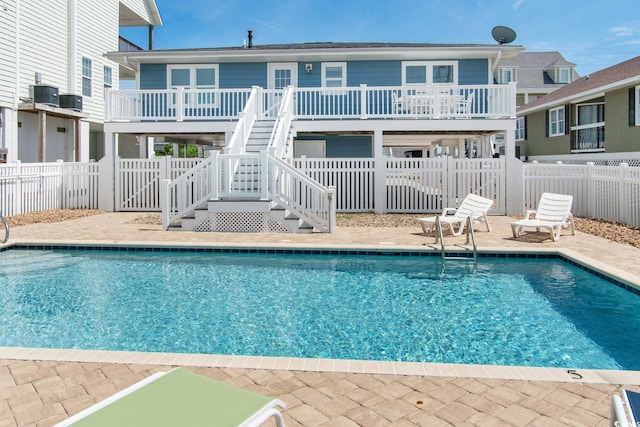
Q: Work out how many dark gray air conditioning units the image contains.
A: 2